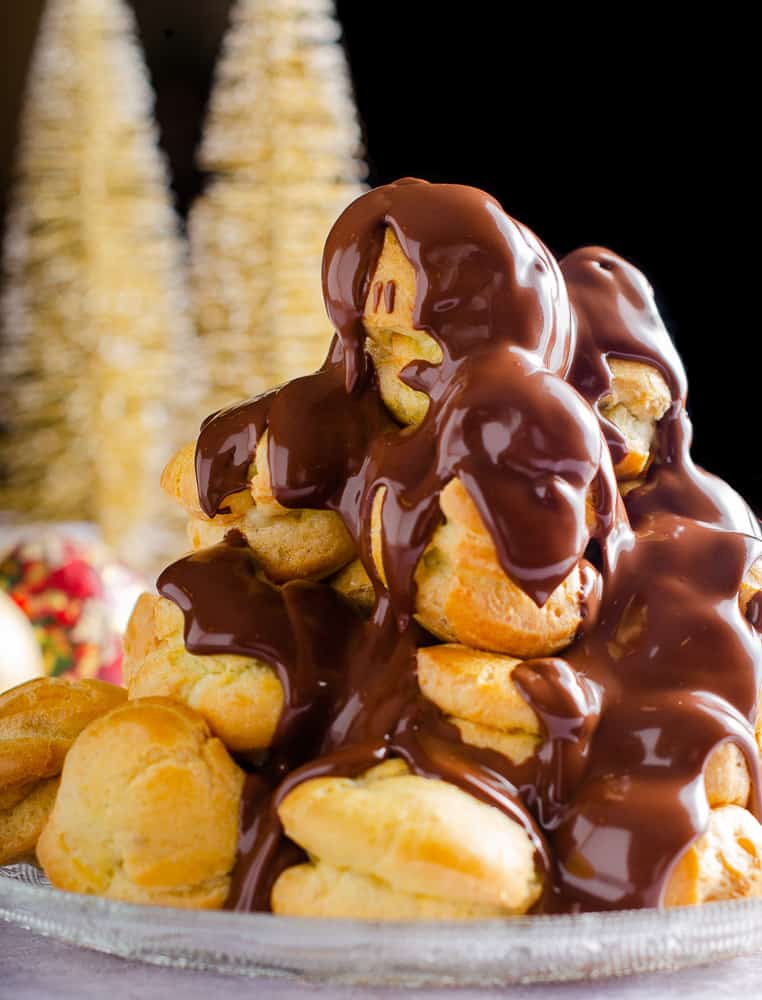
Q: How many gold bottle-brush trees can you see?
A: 2